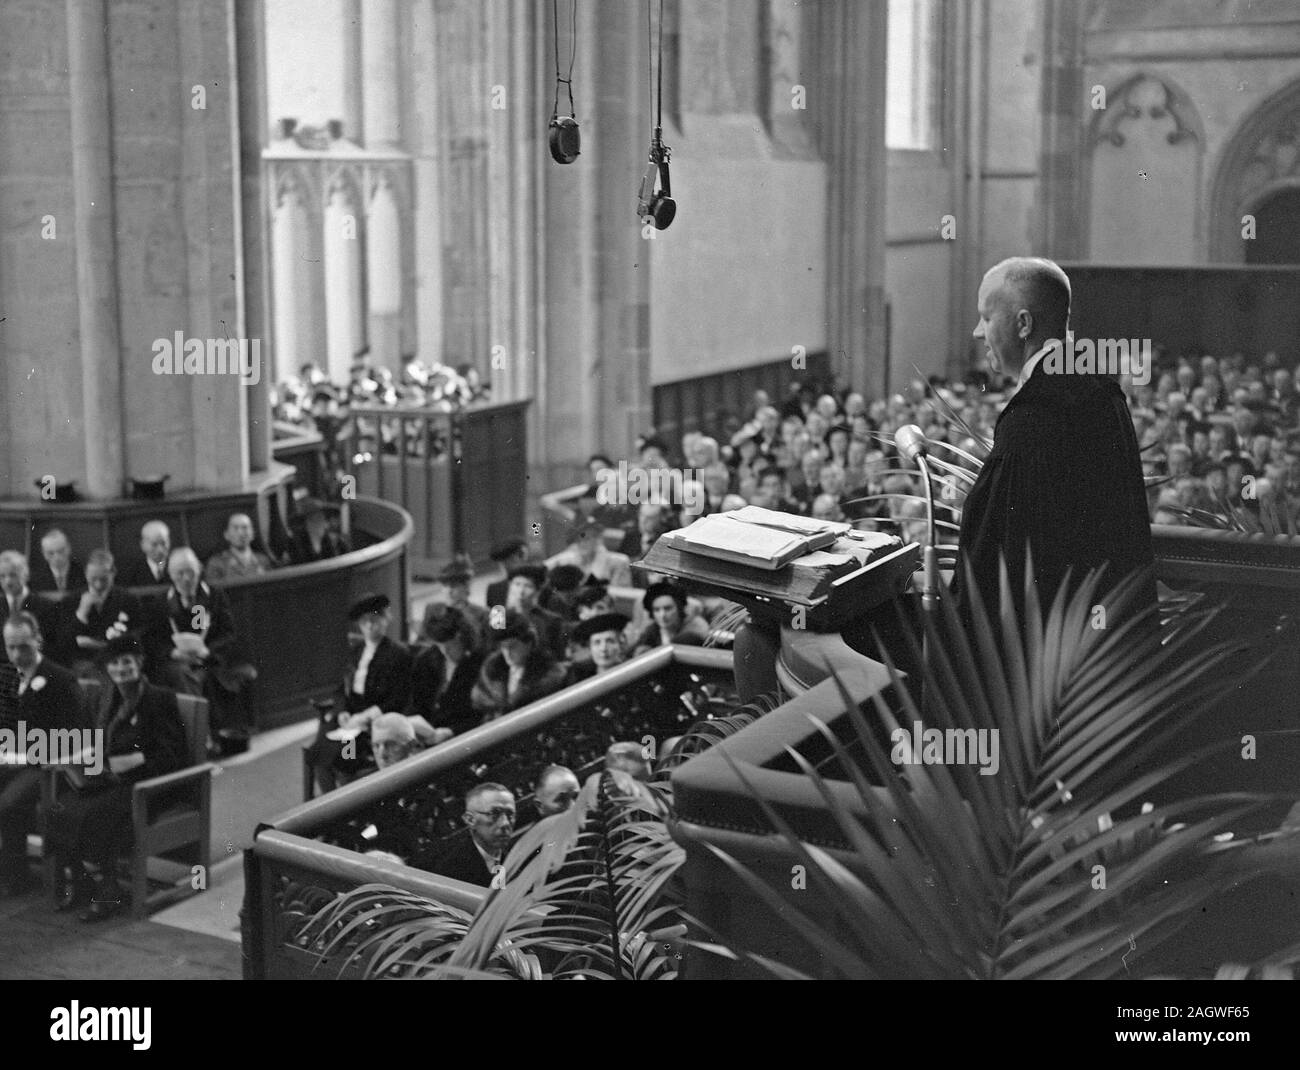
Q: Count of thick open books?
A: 2